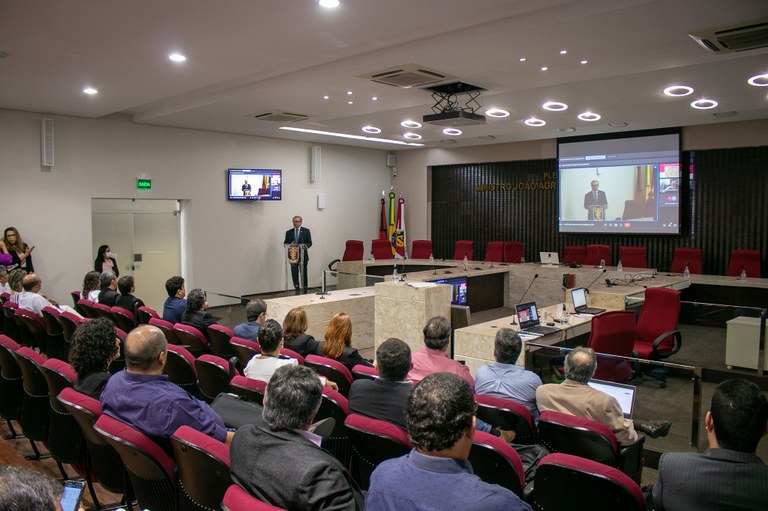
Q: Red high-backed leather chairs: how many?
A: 13